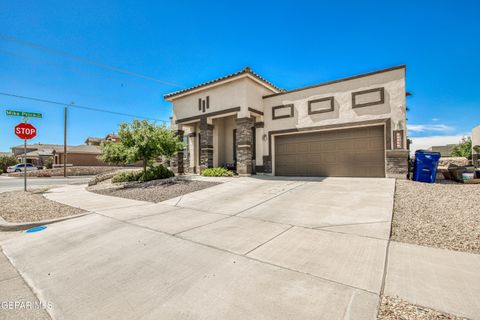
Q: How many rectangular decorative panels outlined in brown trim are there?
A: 3